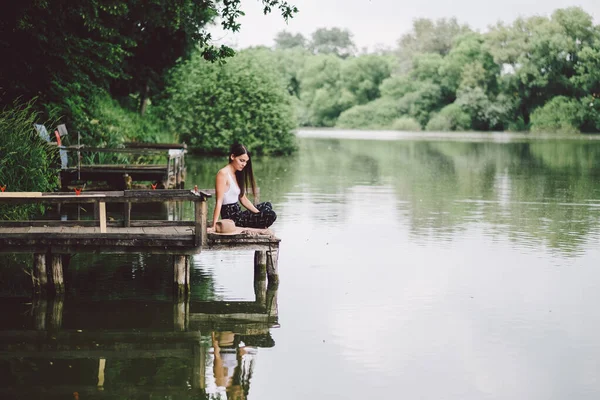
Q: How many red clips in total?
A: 4